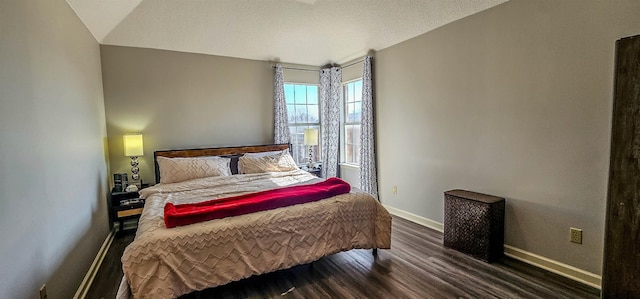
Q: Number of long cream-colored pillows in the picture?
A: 2